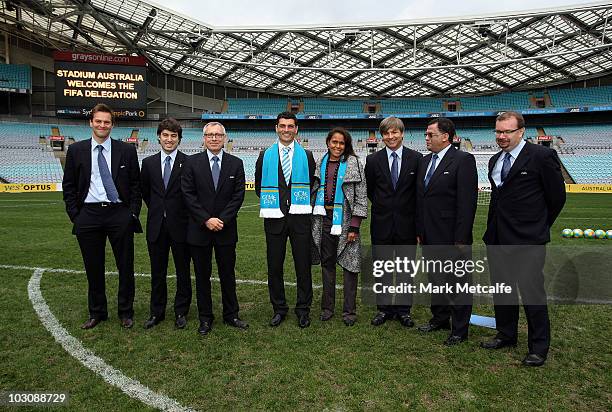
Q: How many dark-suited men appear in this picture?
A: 7